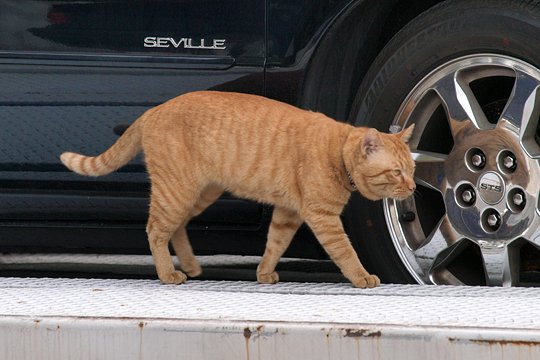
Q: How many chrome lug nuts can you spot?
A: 5